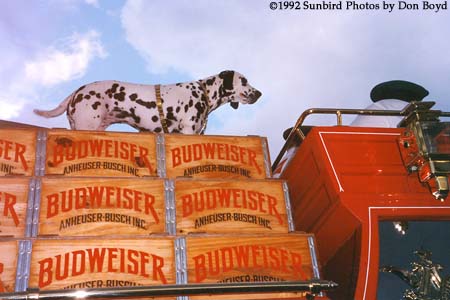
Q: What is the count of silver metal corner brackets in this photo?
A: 15